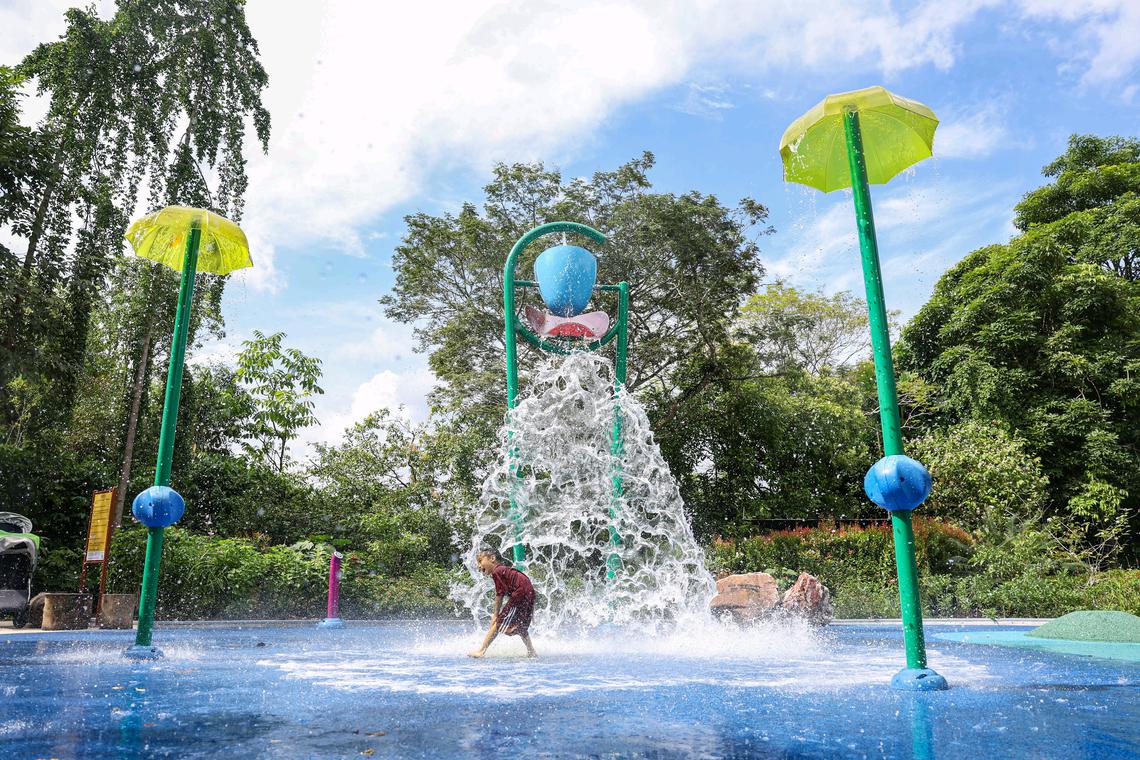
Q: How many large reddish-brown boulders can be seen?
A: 2